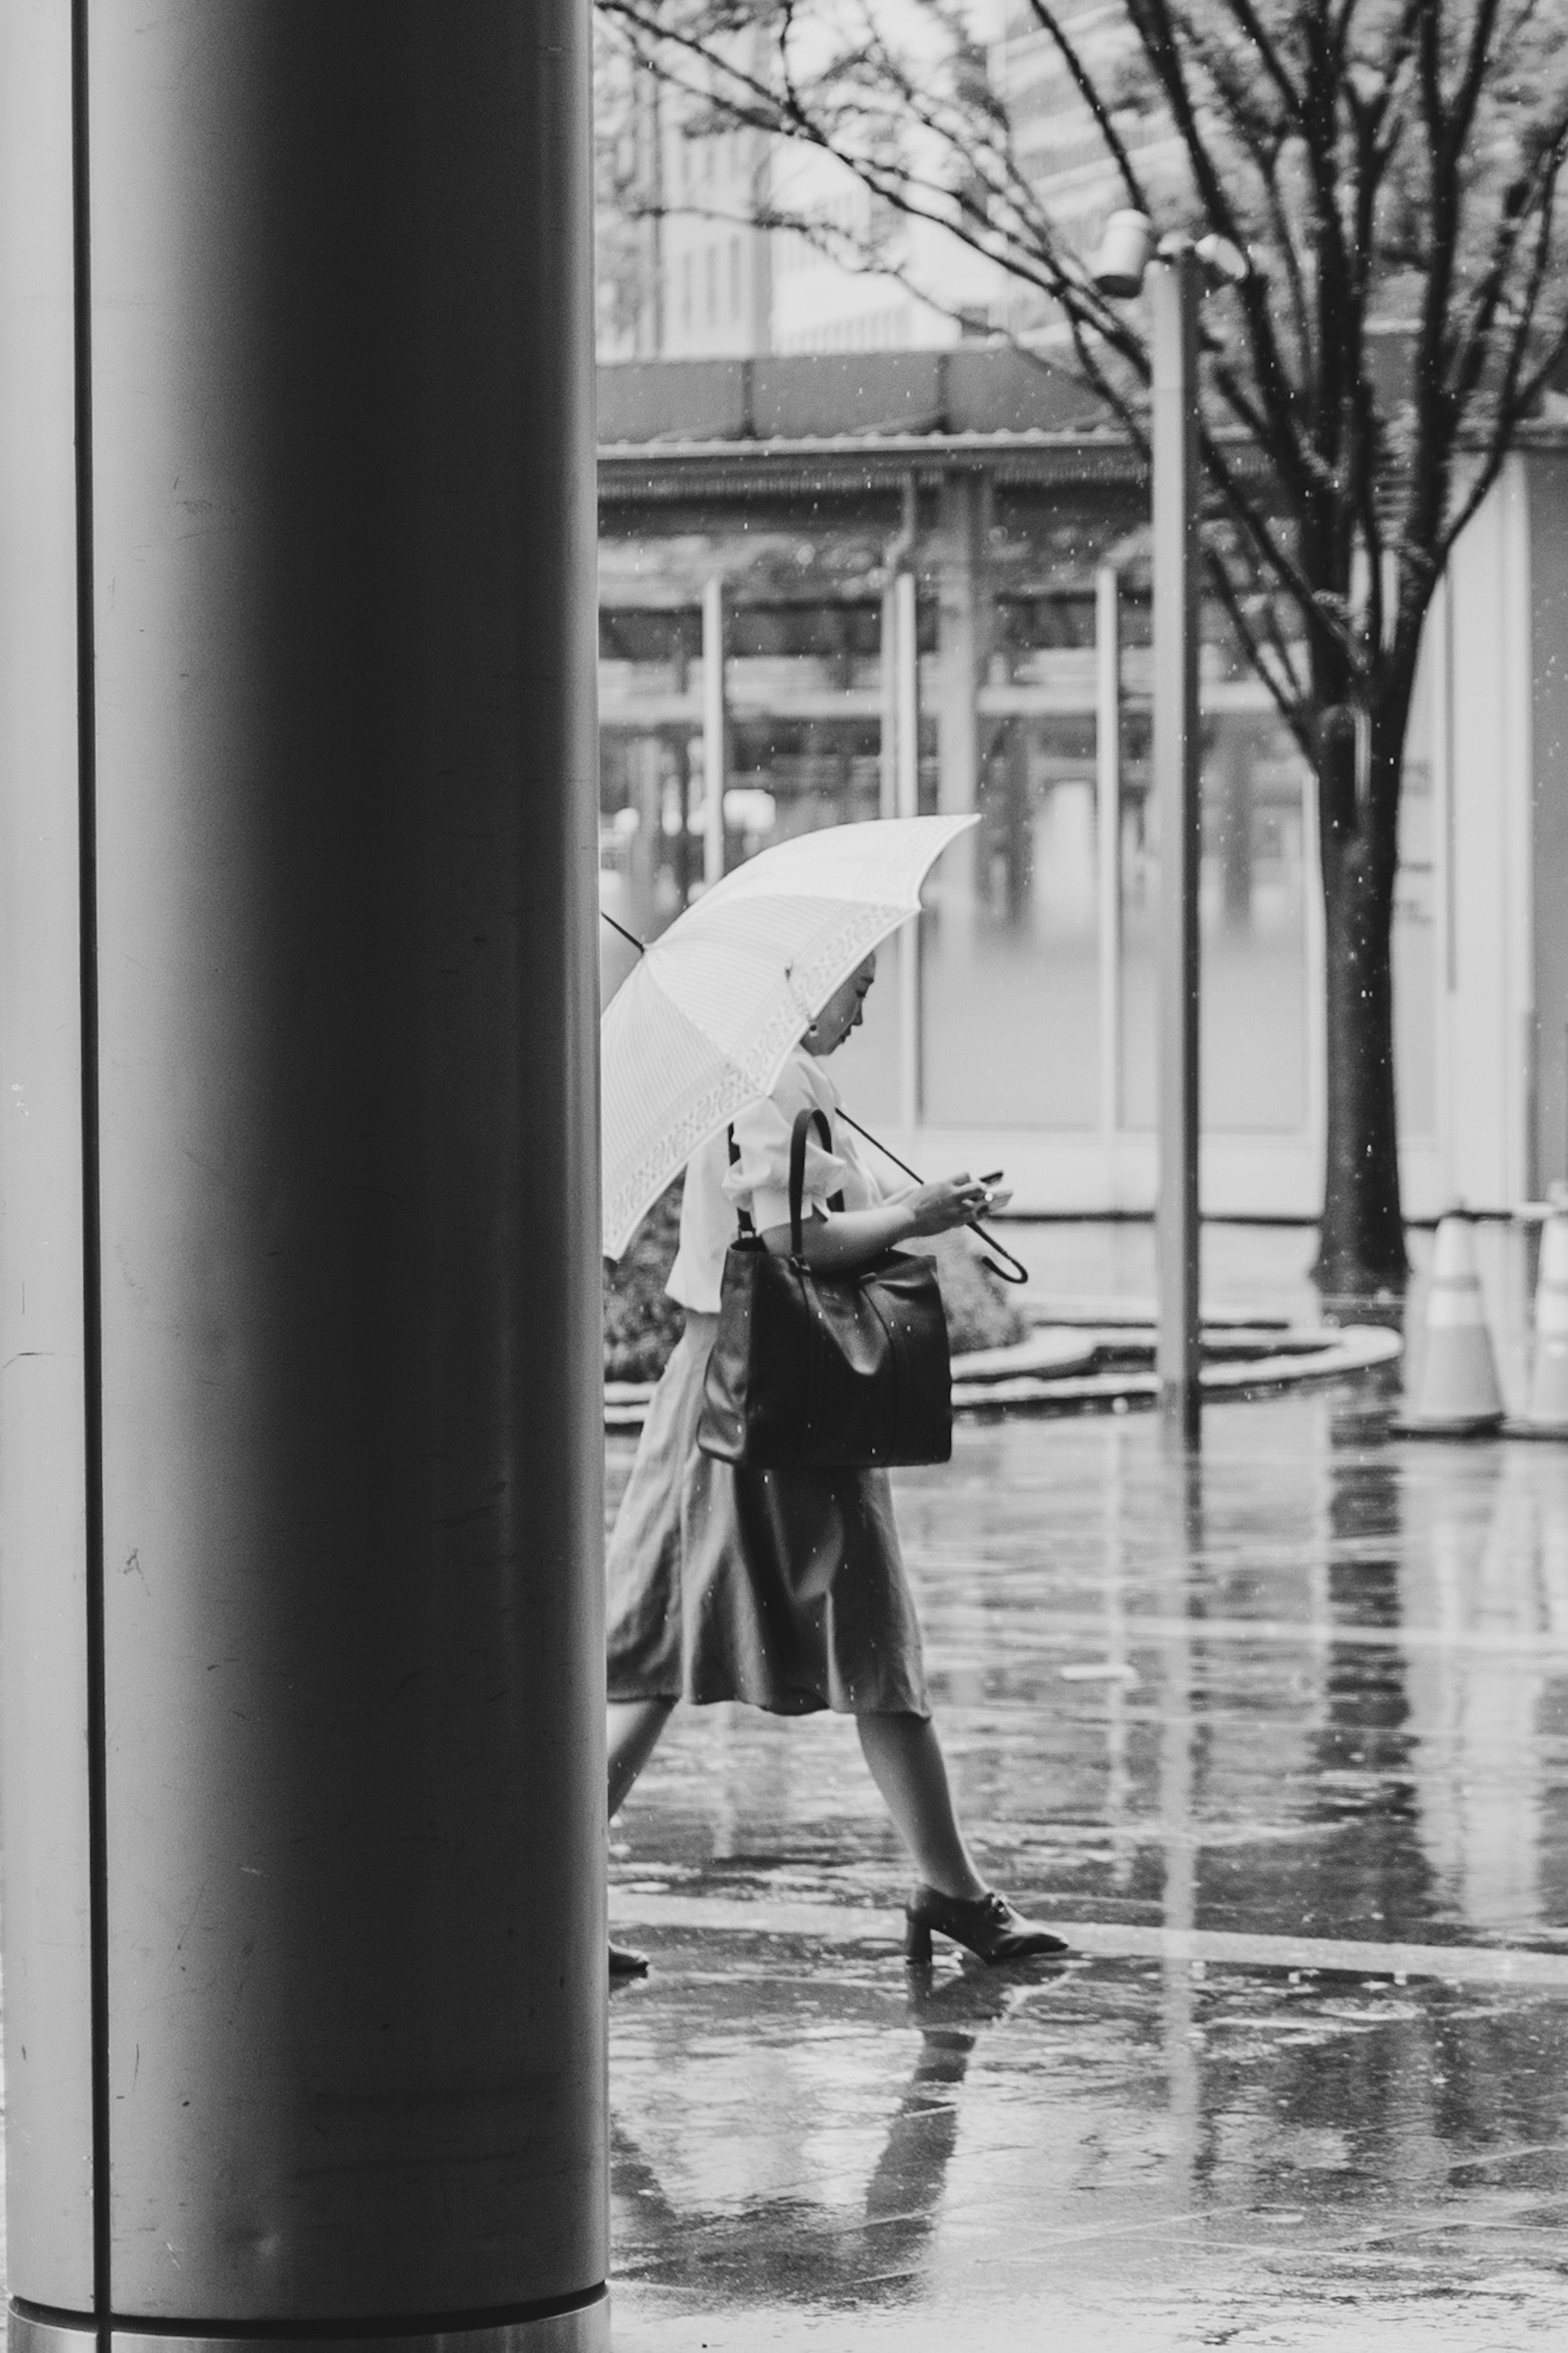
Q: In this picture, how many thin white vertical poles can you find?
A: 3